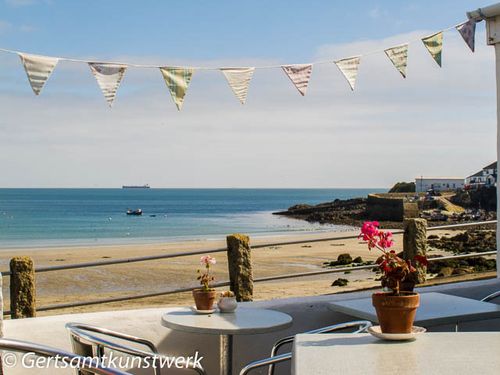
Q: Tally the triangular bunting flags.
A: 9